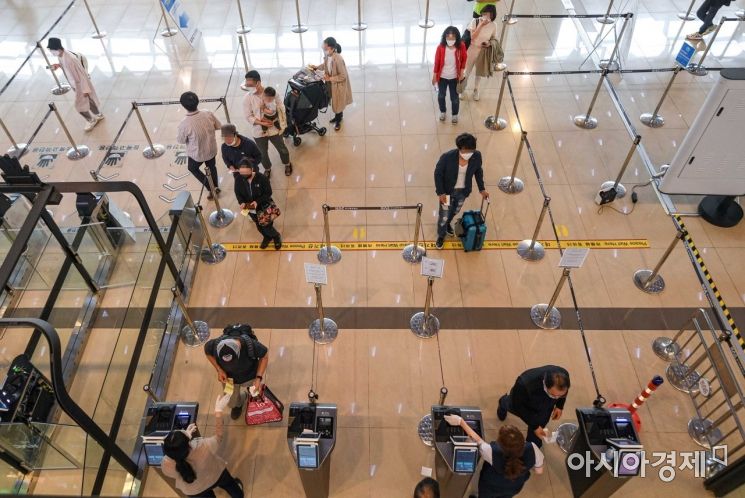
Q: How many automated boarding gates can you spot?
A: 4